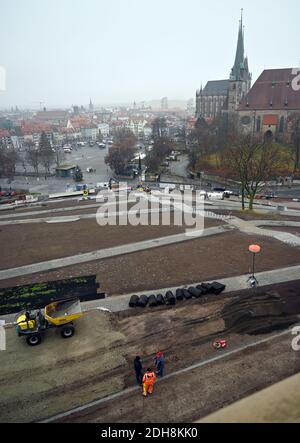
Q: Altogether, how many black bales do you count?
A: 11